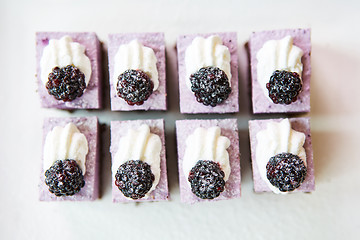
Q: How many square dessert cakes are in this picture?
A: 8